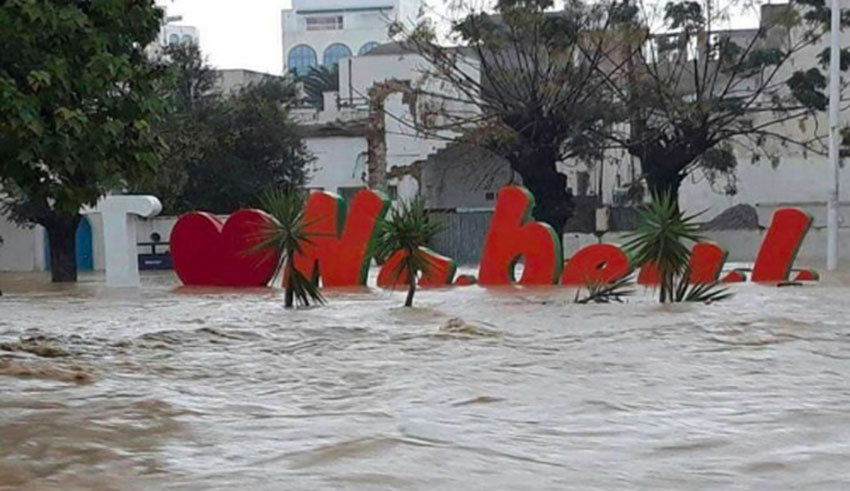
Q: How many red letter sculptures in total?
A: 6